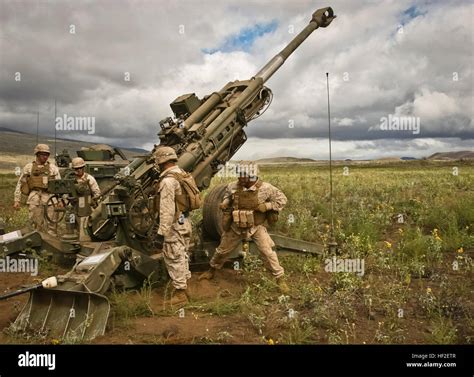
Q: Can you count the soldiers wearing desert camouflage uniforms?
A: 4